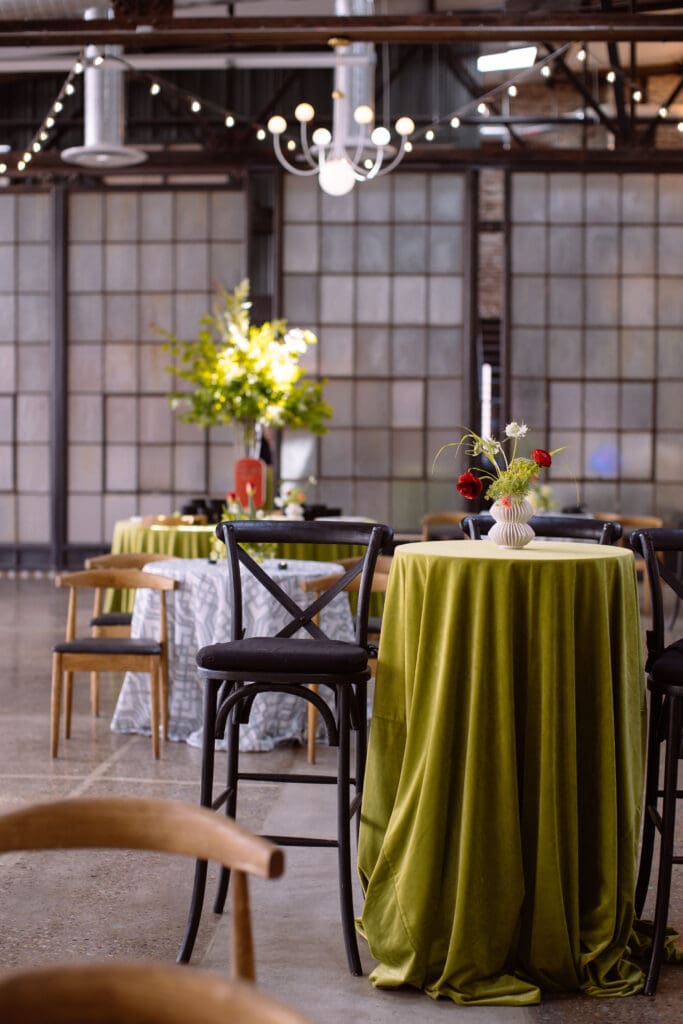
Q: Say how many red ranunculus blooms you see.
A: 2